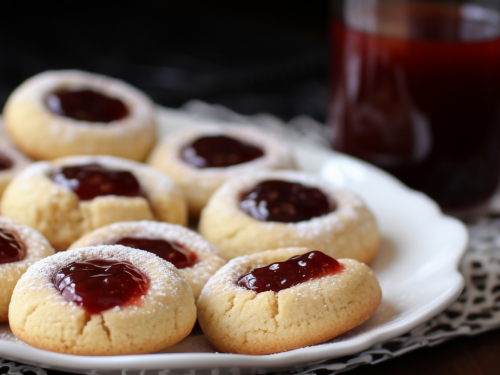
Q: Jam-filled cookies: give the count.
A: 9